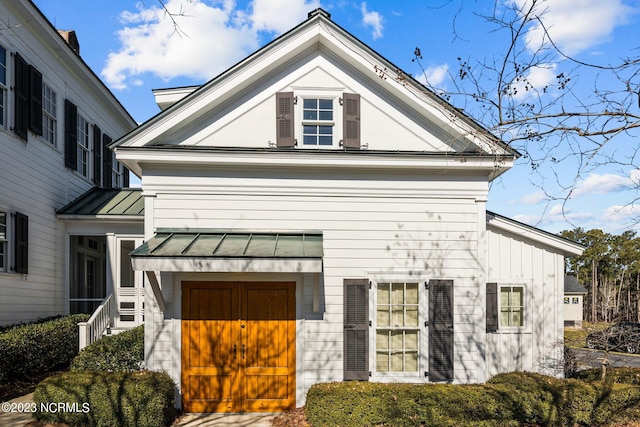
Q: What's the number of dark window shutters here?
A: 12